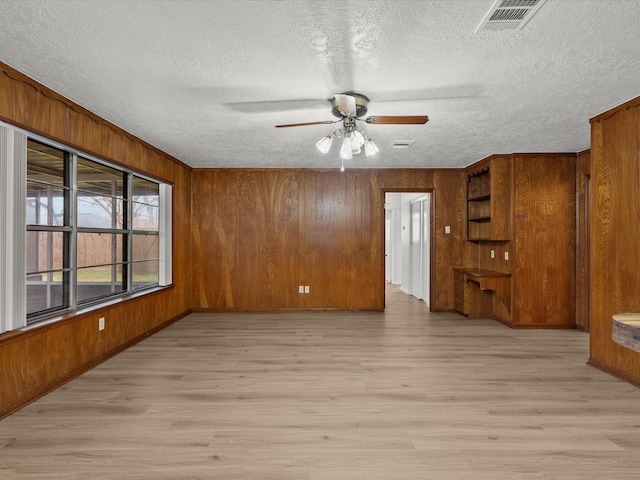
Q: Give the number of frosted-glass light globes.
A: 4